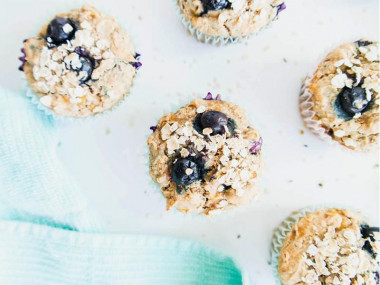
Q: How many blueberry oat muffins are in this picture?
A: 5